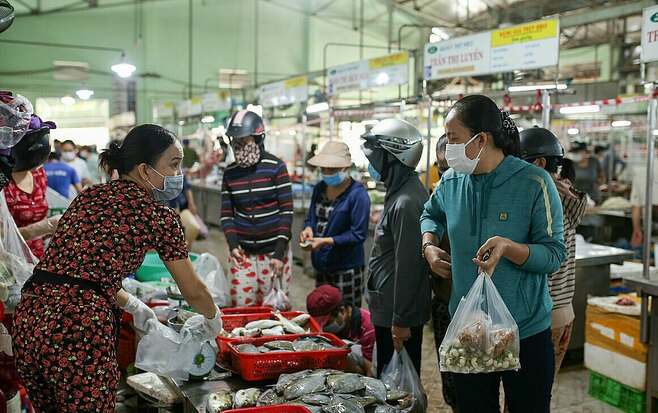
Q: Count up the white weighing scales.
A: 1